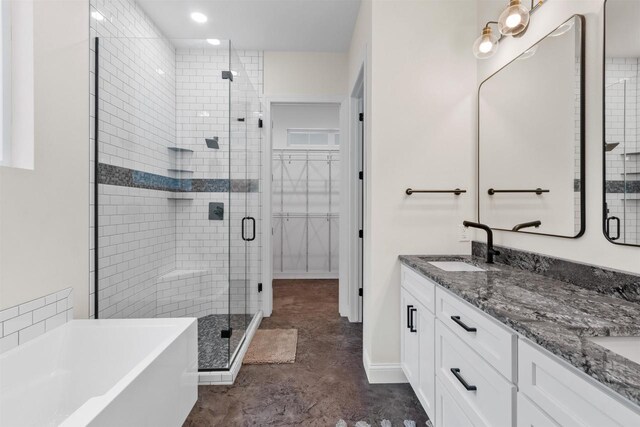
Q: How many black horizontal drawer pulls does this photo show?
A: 2